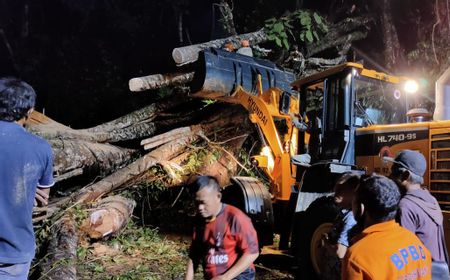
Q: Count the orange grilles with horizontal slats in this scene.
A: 1